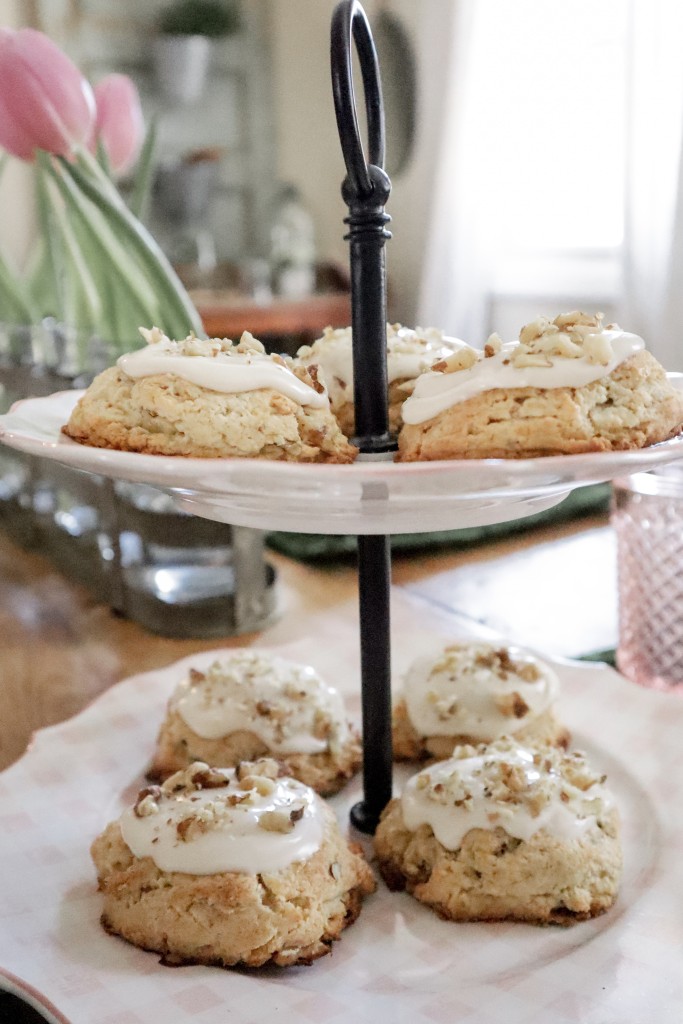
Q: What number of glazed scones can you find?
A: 7